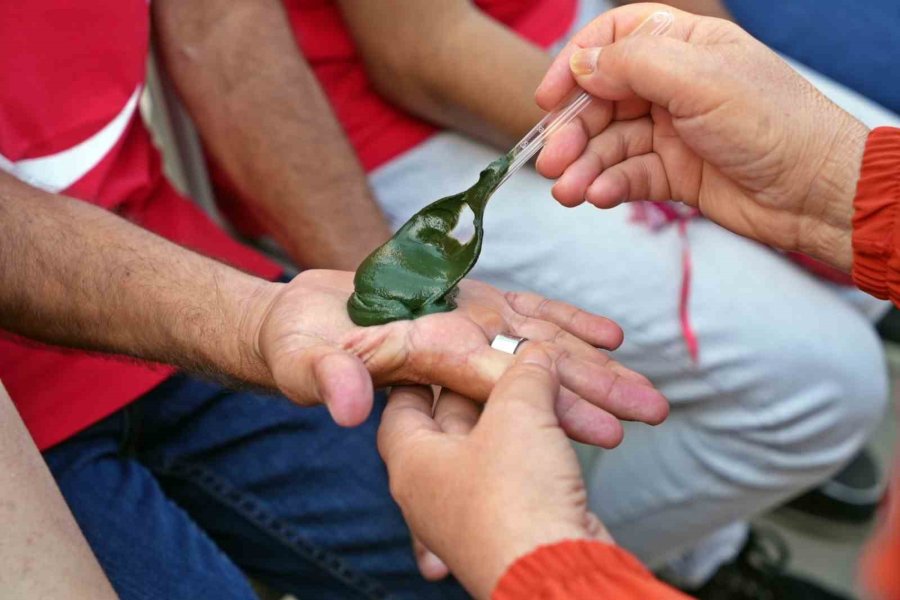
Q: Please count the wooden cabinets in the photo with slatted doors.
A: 0